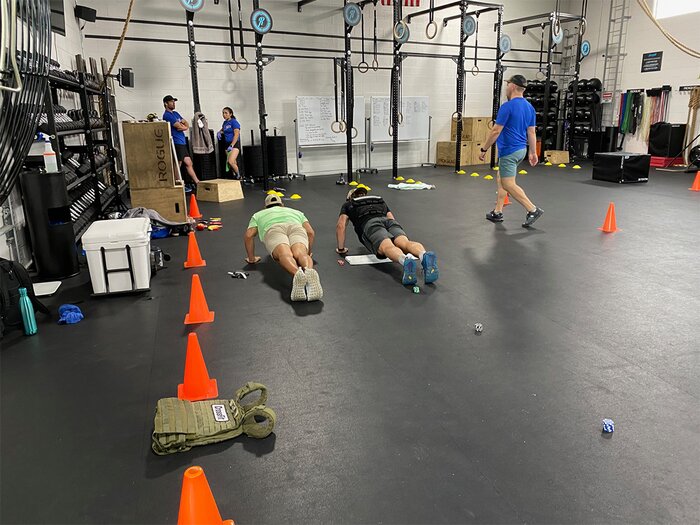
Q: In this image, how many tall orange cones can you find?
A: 8